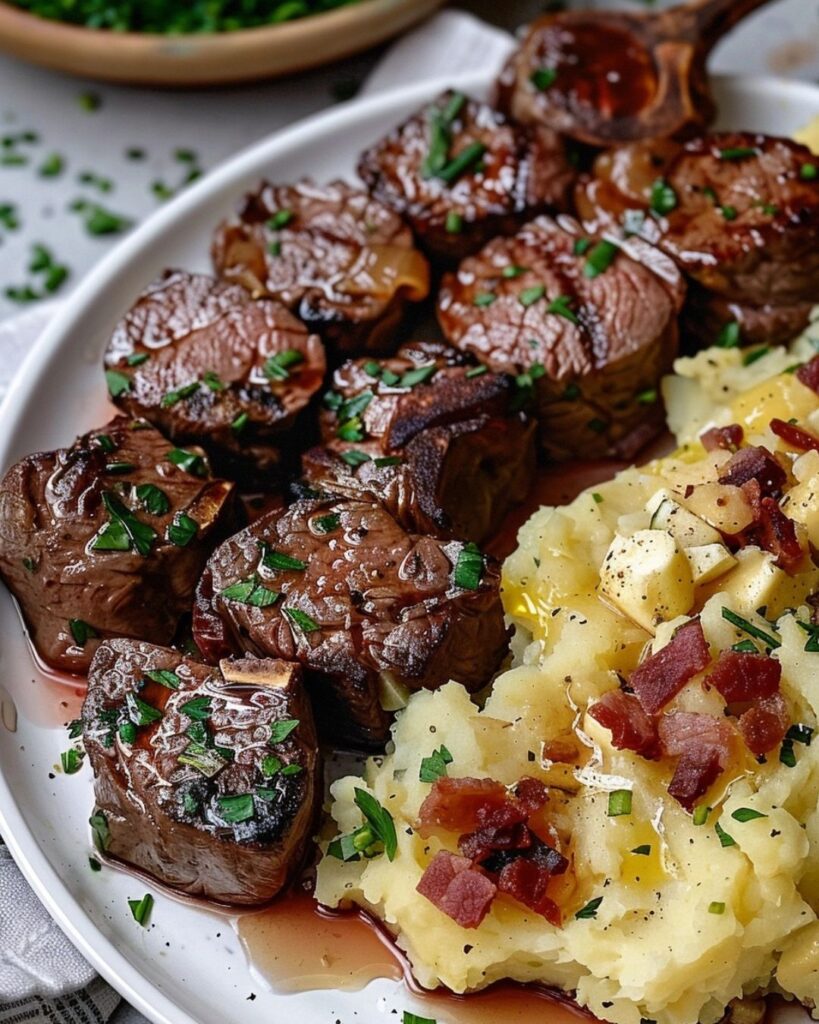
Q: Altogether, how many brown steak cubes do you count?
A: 9